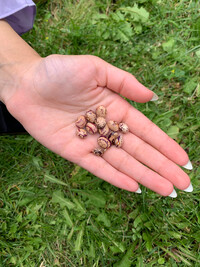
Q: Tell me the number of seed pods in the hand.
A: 13